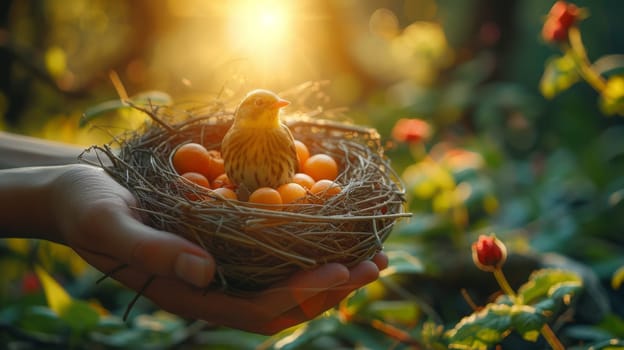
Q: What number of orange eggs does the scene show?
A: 11